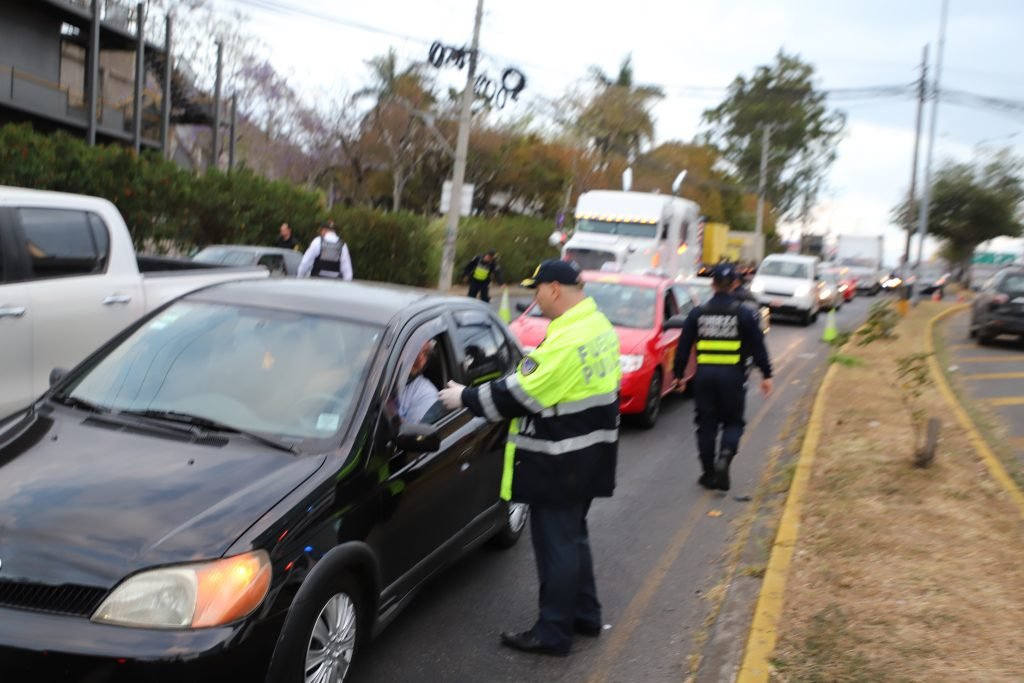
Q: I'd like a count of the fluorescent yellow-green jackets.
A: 1